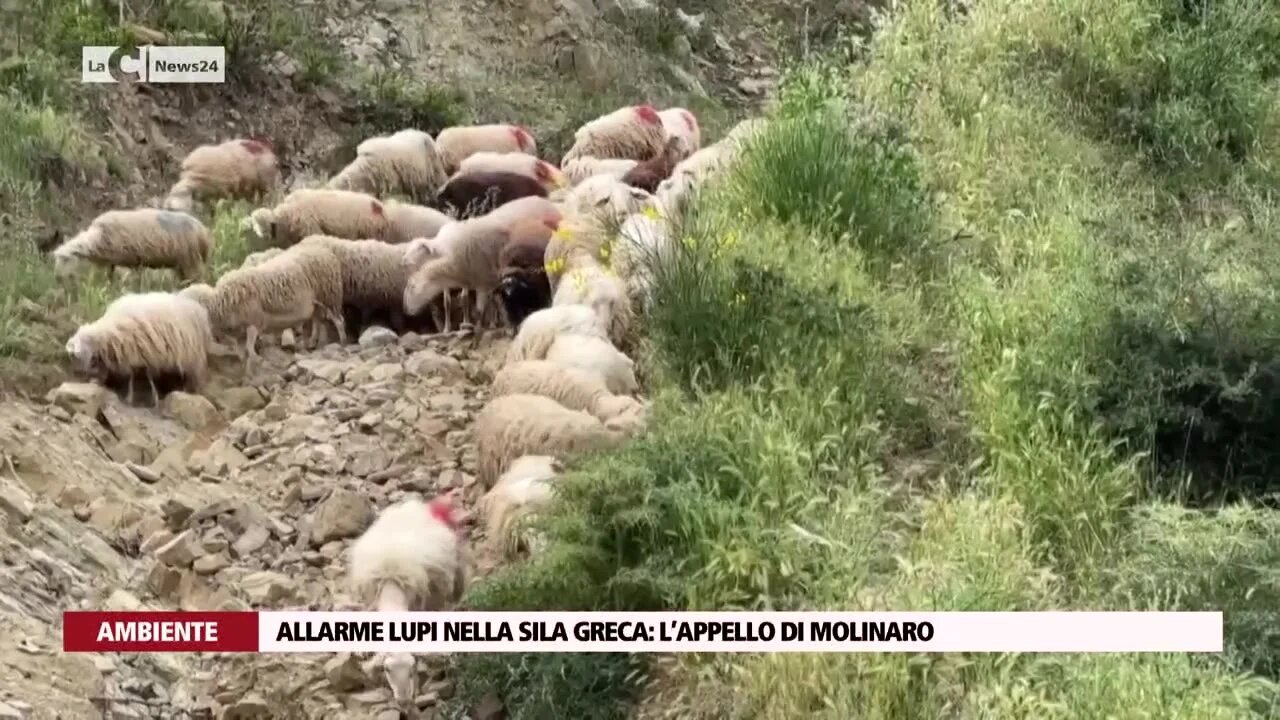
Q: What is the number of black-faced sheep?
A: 1